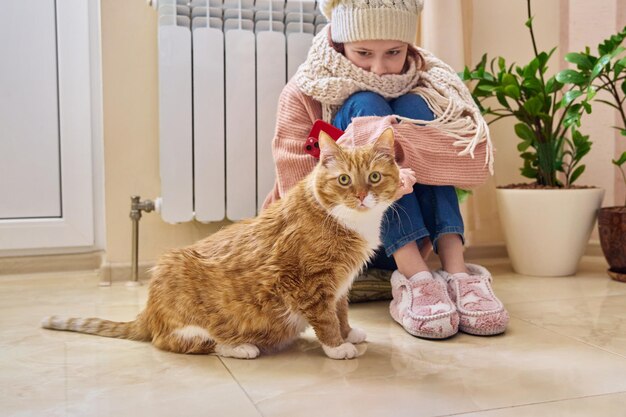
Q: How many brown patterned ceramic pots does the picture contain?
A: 1